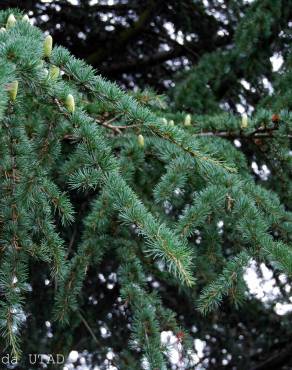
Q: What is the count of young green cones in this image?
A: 12